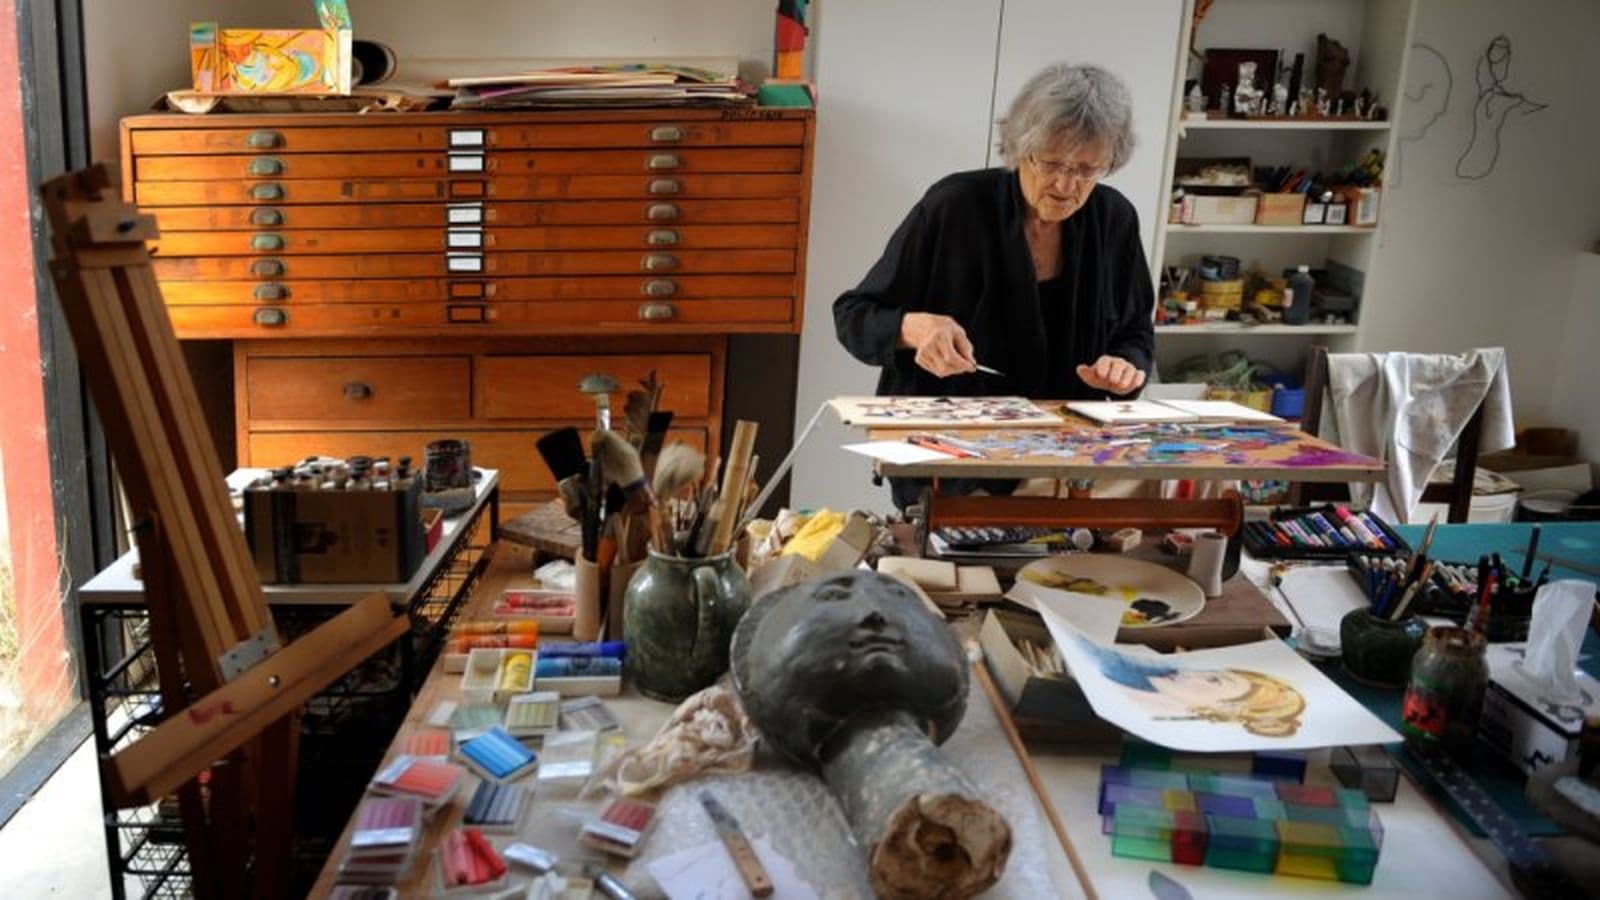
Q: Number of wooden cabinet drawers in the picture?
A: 11